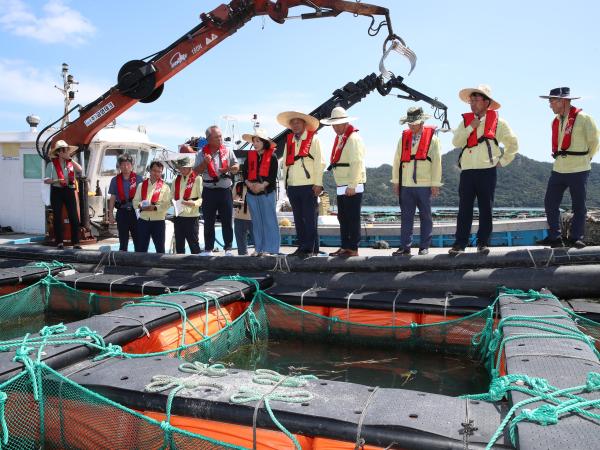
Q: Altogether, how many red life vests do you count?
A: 11